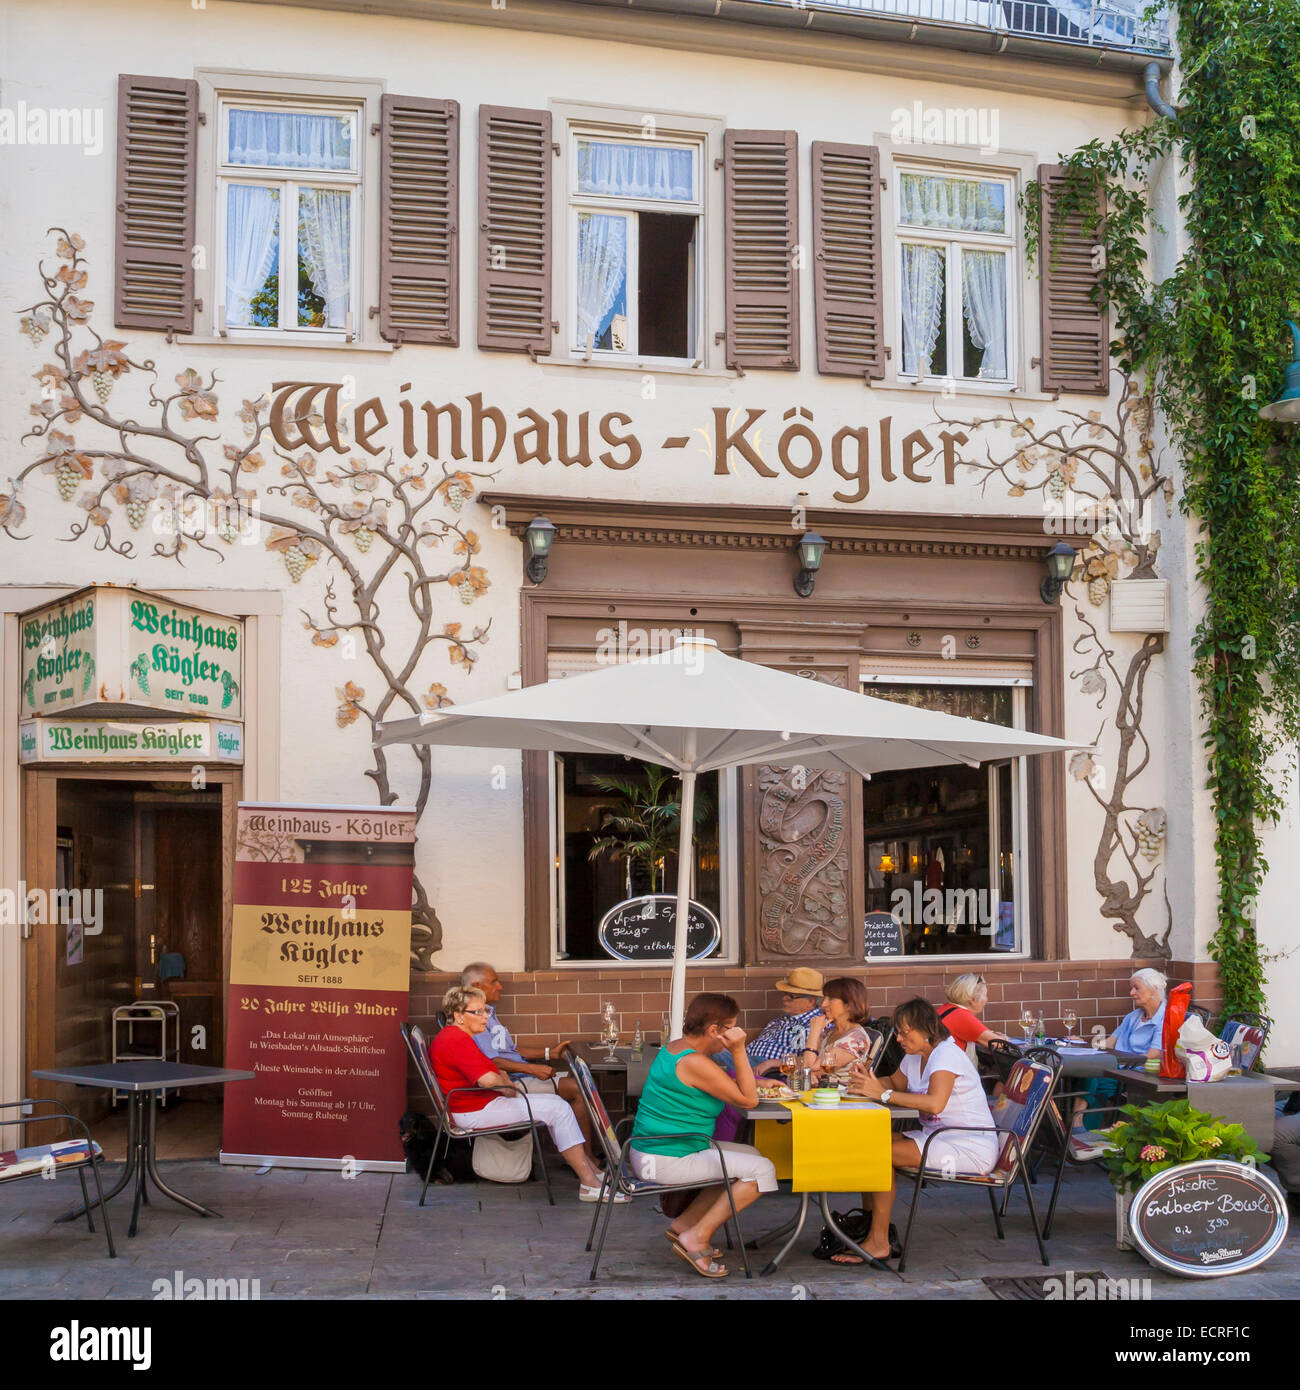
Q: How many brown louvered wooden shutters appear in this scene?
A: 6